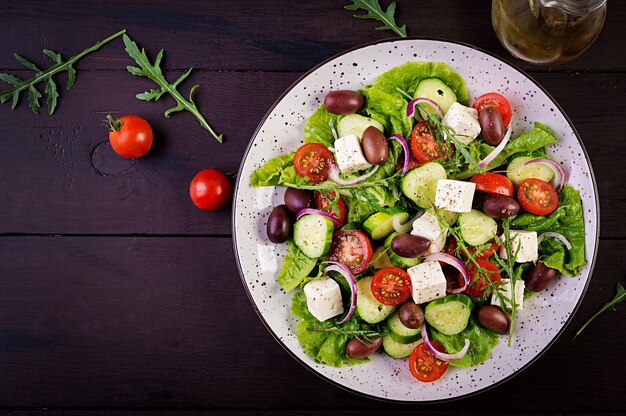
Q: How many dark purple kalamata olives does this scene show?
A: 11